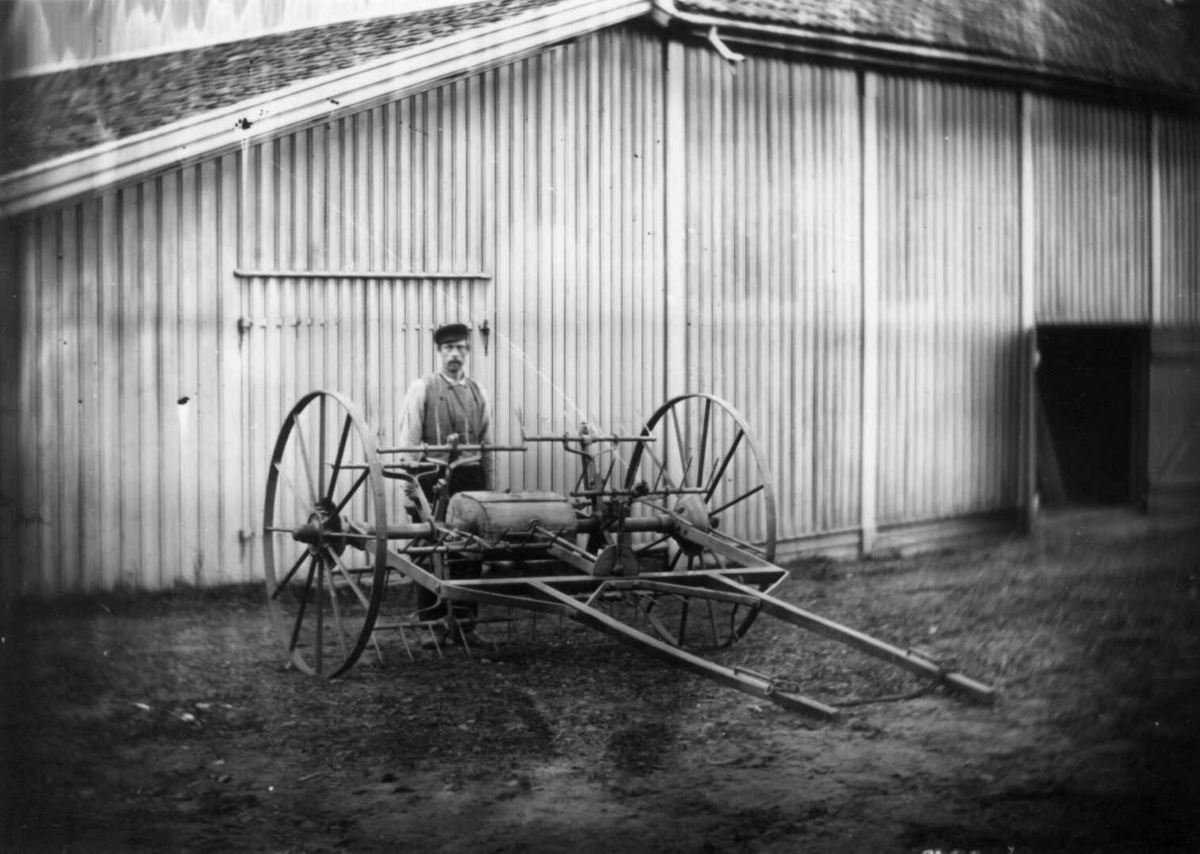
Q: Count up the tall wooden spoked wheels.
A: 2